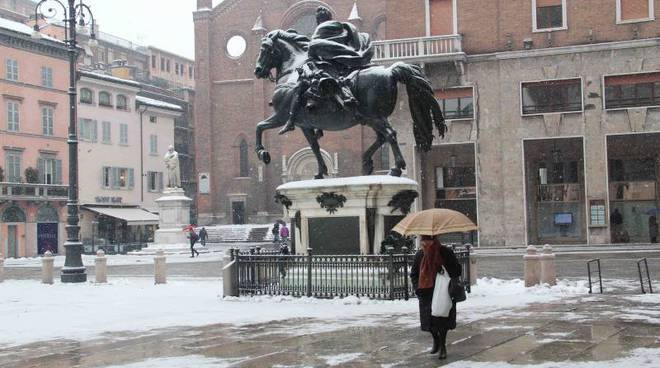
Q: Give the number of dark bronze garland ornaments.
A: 3